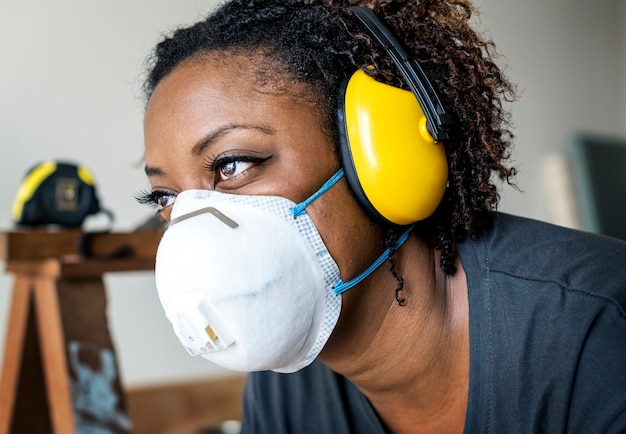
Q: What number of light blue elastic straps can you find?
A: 2